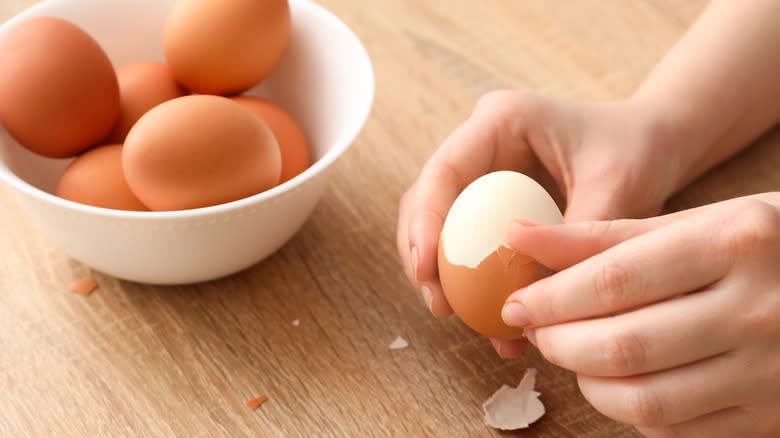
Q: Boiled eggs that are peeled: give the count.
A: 1